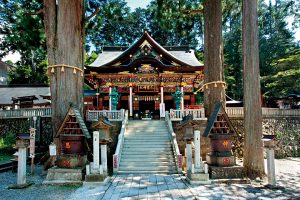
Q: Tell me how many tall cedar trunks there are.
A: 3